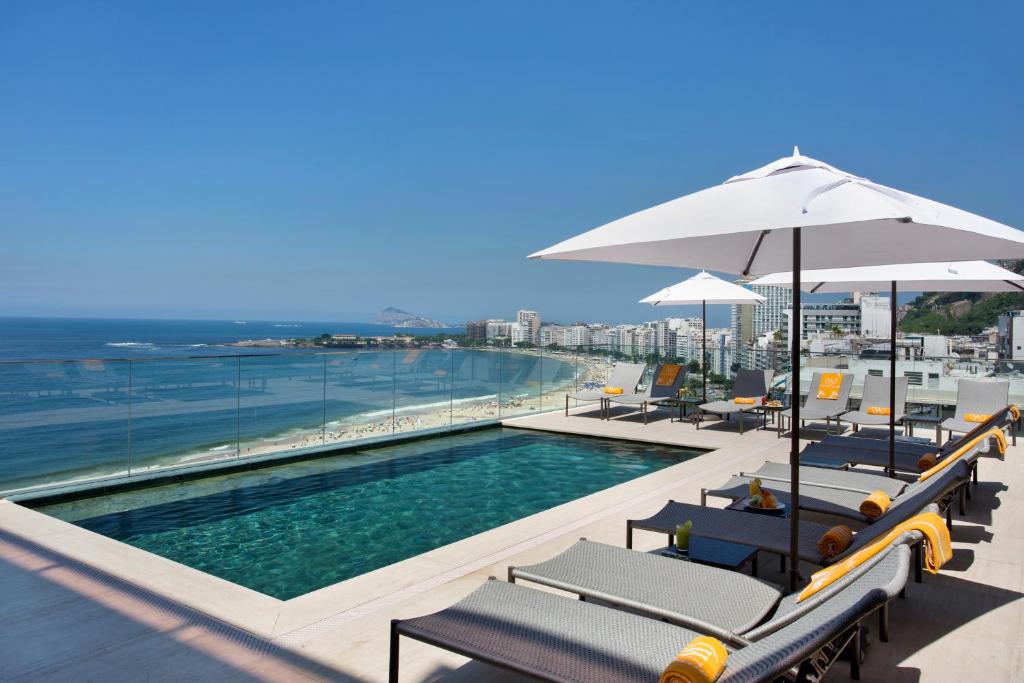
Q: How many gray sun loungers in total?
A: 13